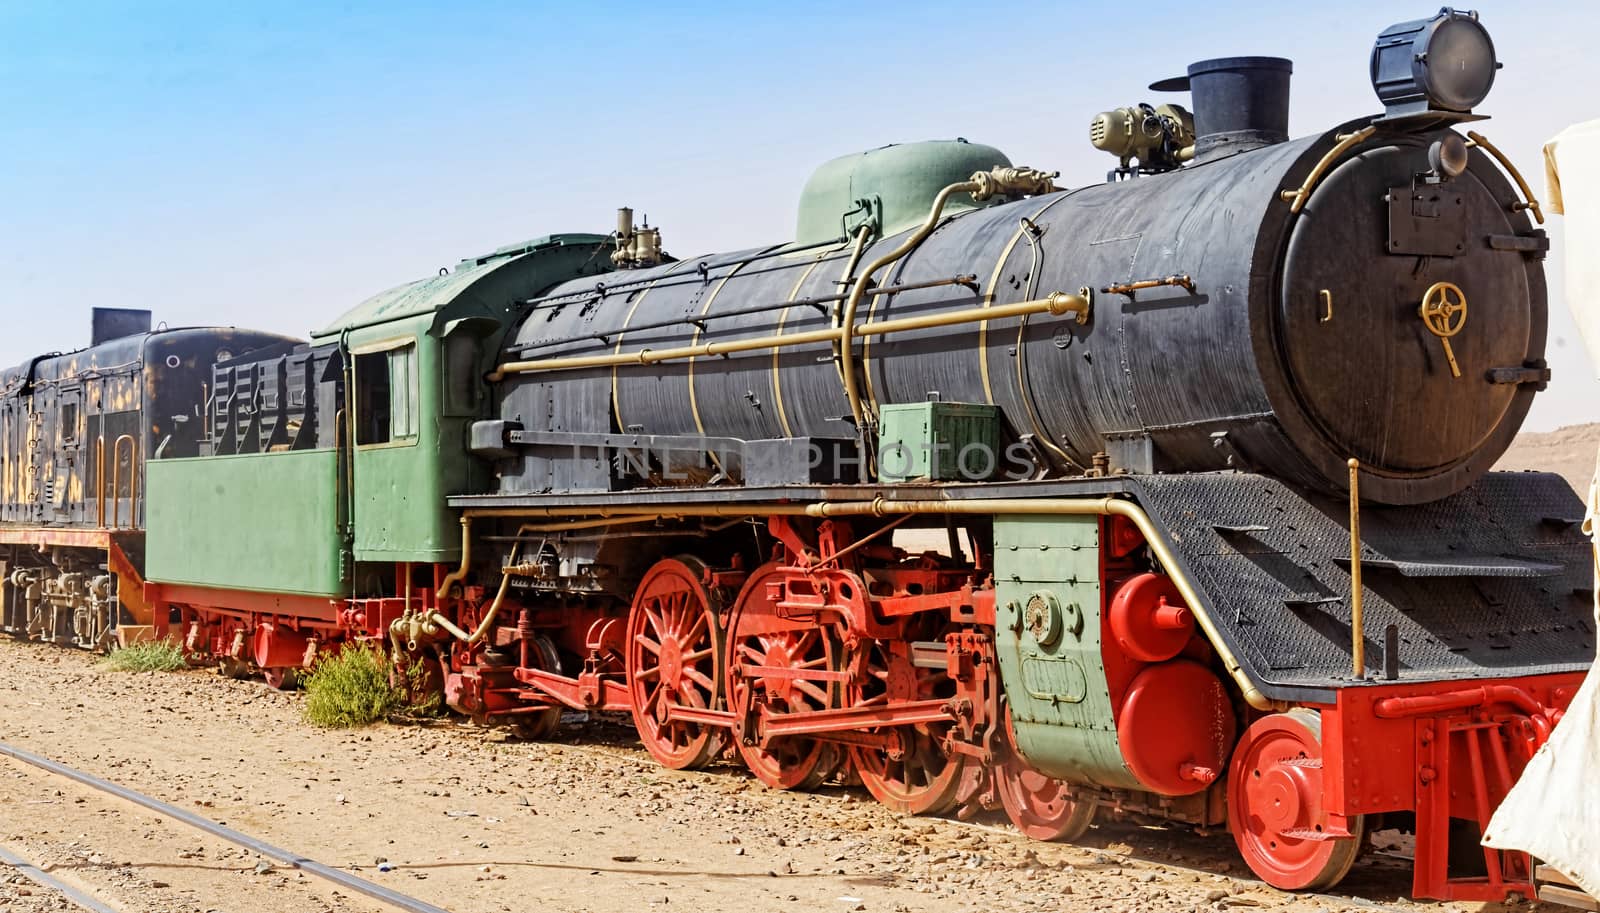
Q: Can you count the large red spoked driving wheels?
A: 3